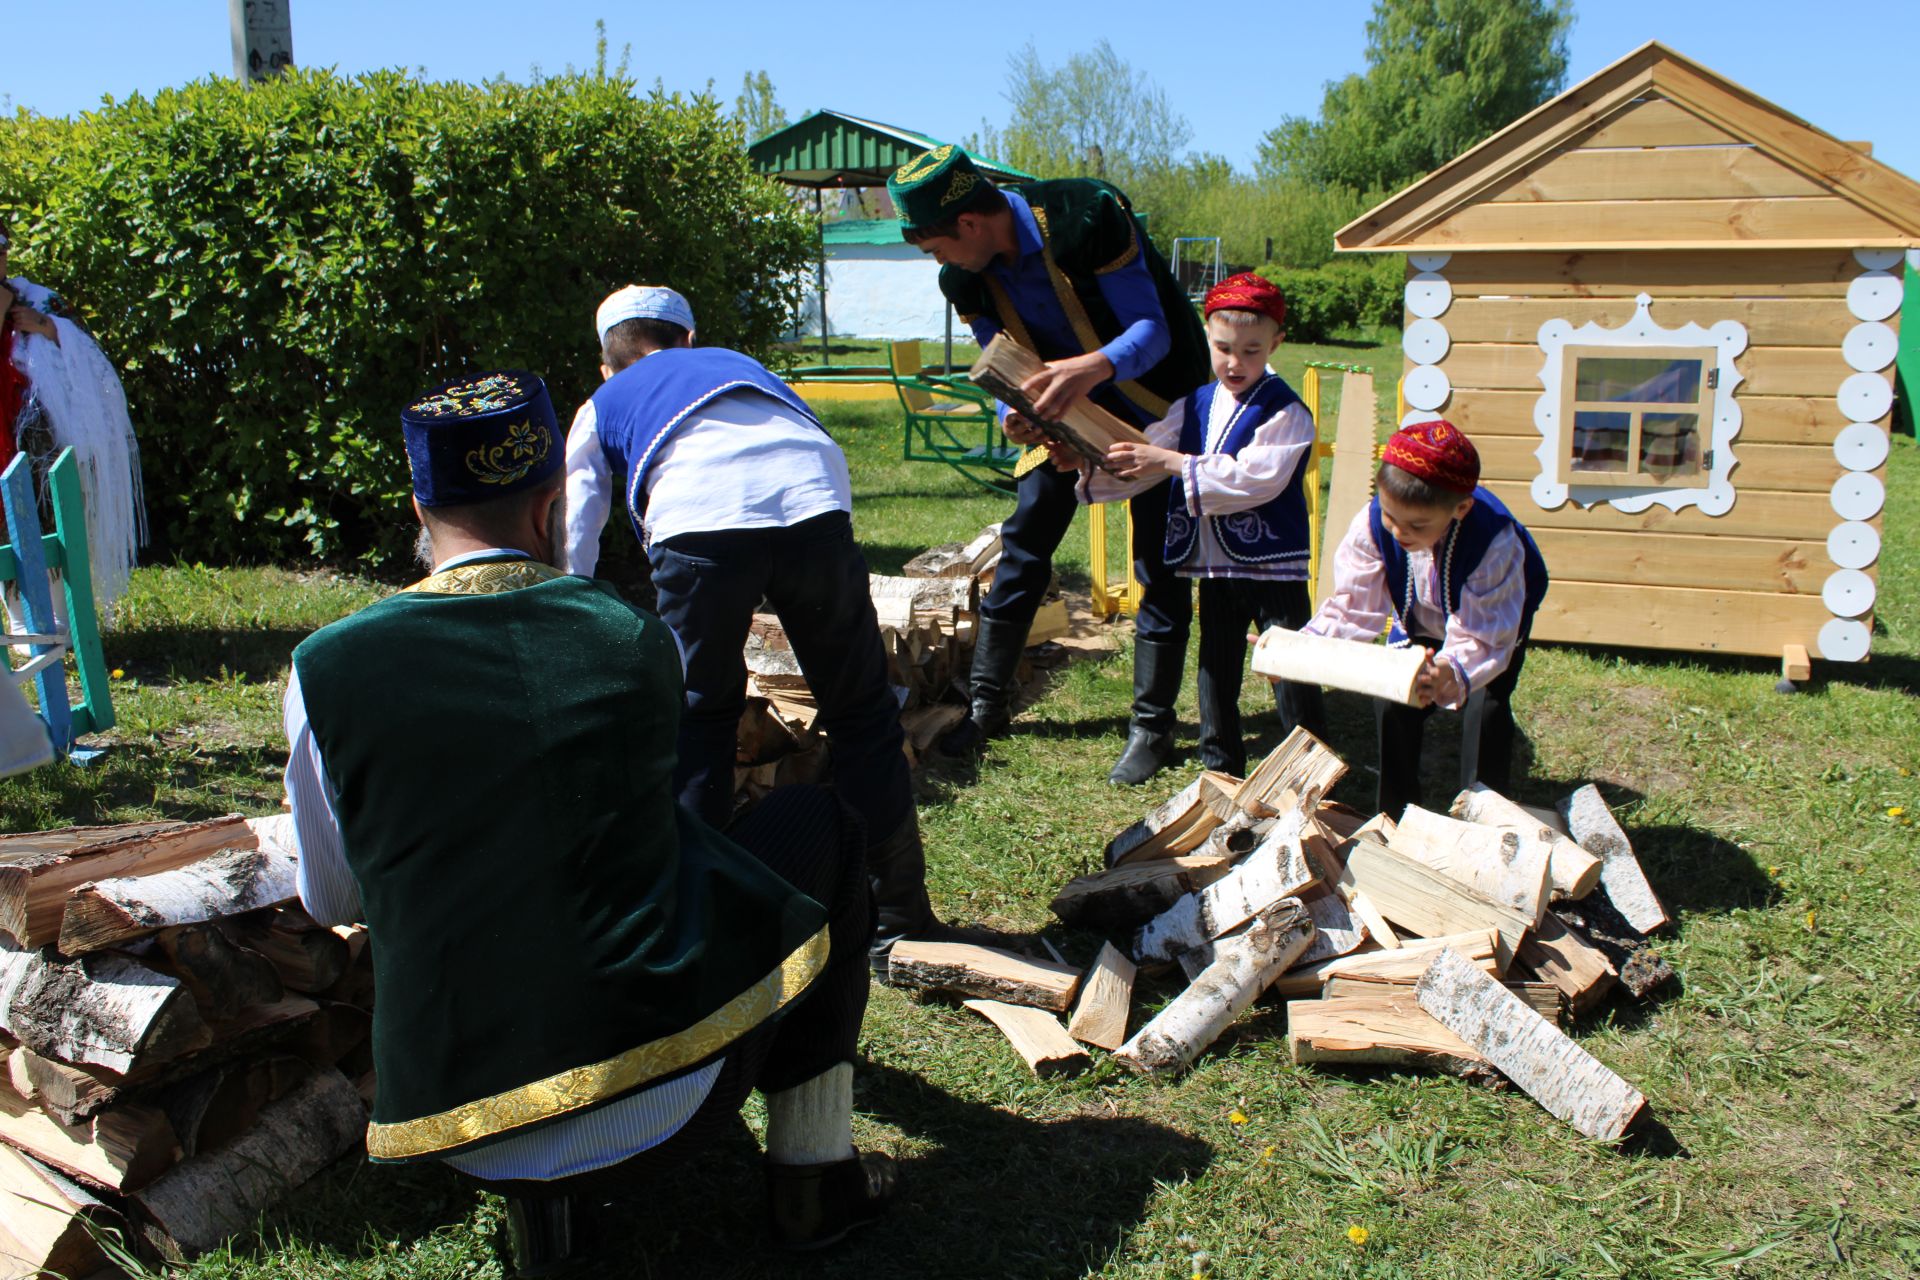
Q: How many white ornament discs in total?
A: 14